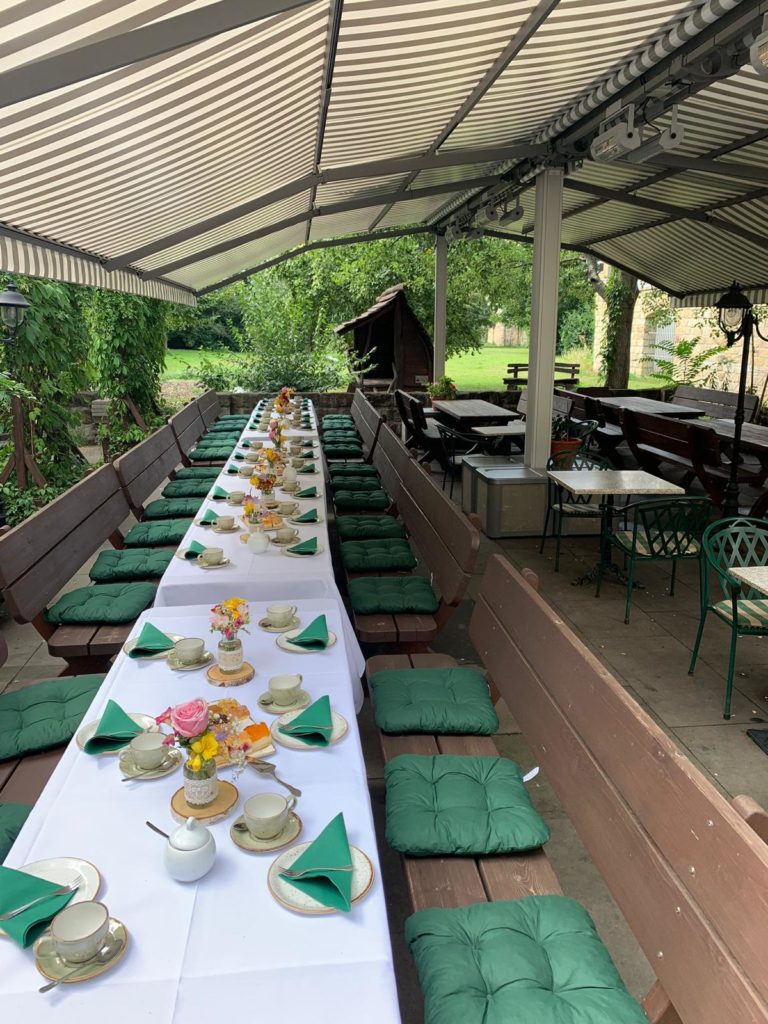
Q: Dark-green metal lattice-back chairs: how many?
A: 5